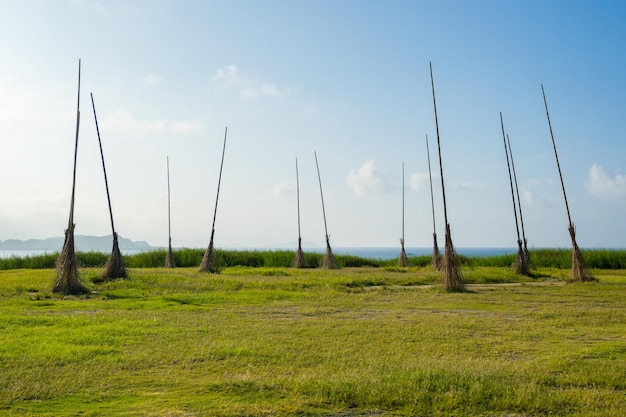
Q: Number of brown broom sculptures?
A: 12